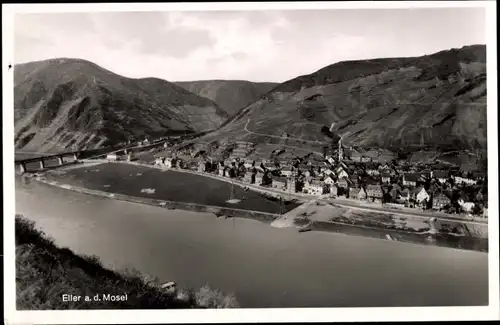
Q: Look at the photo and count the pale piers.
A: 4